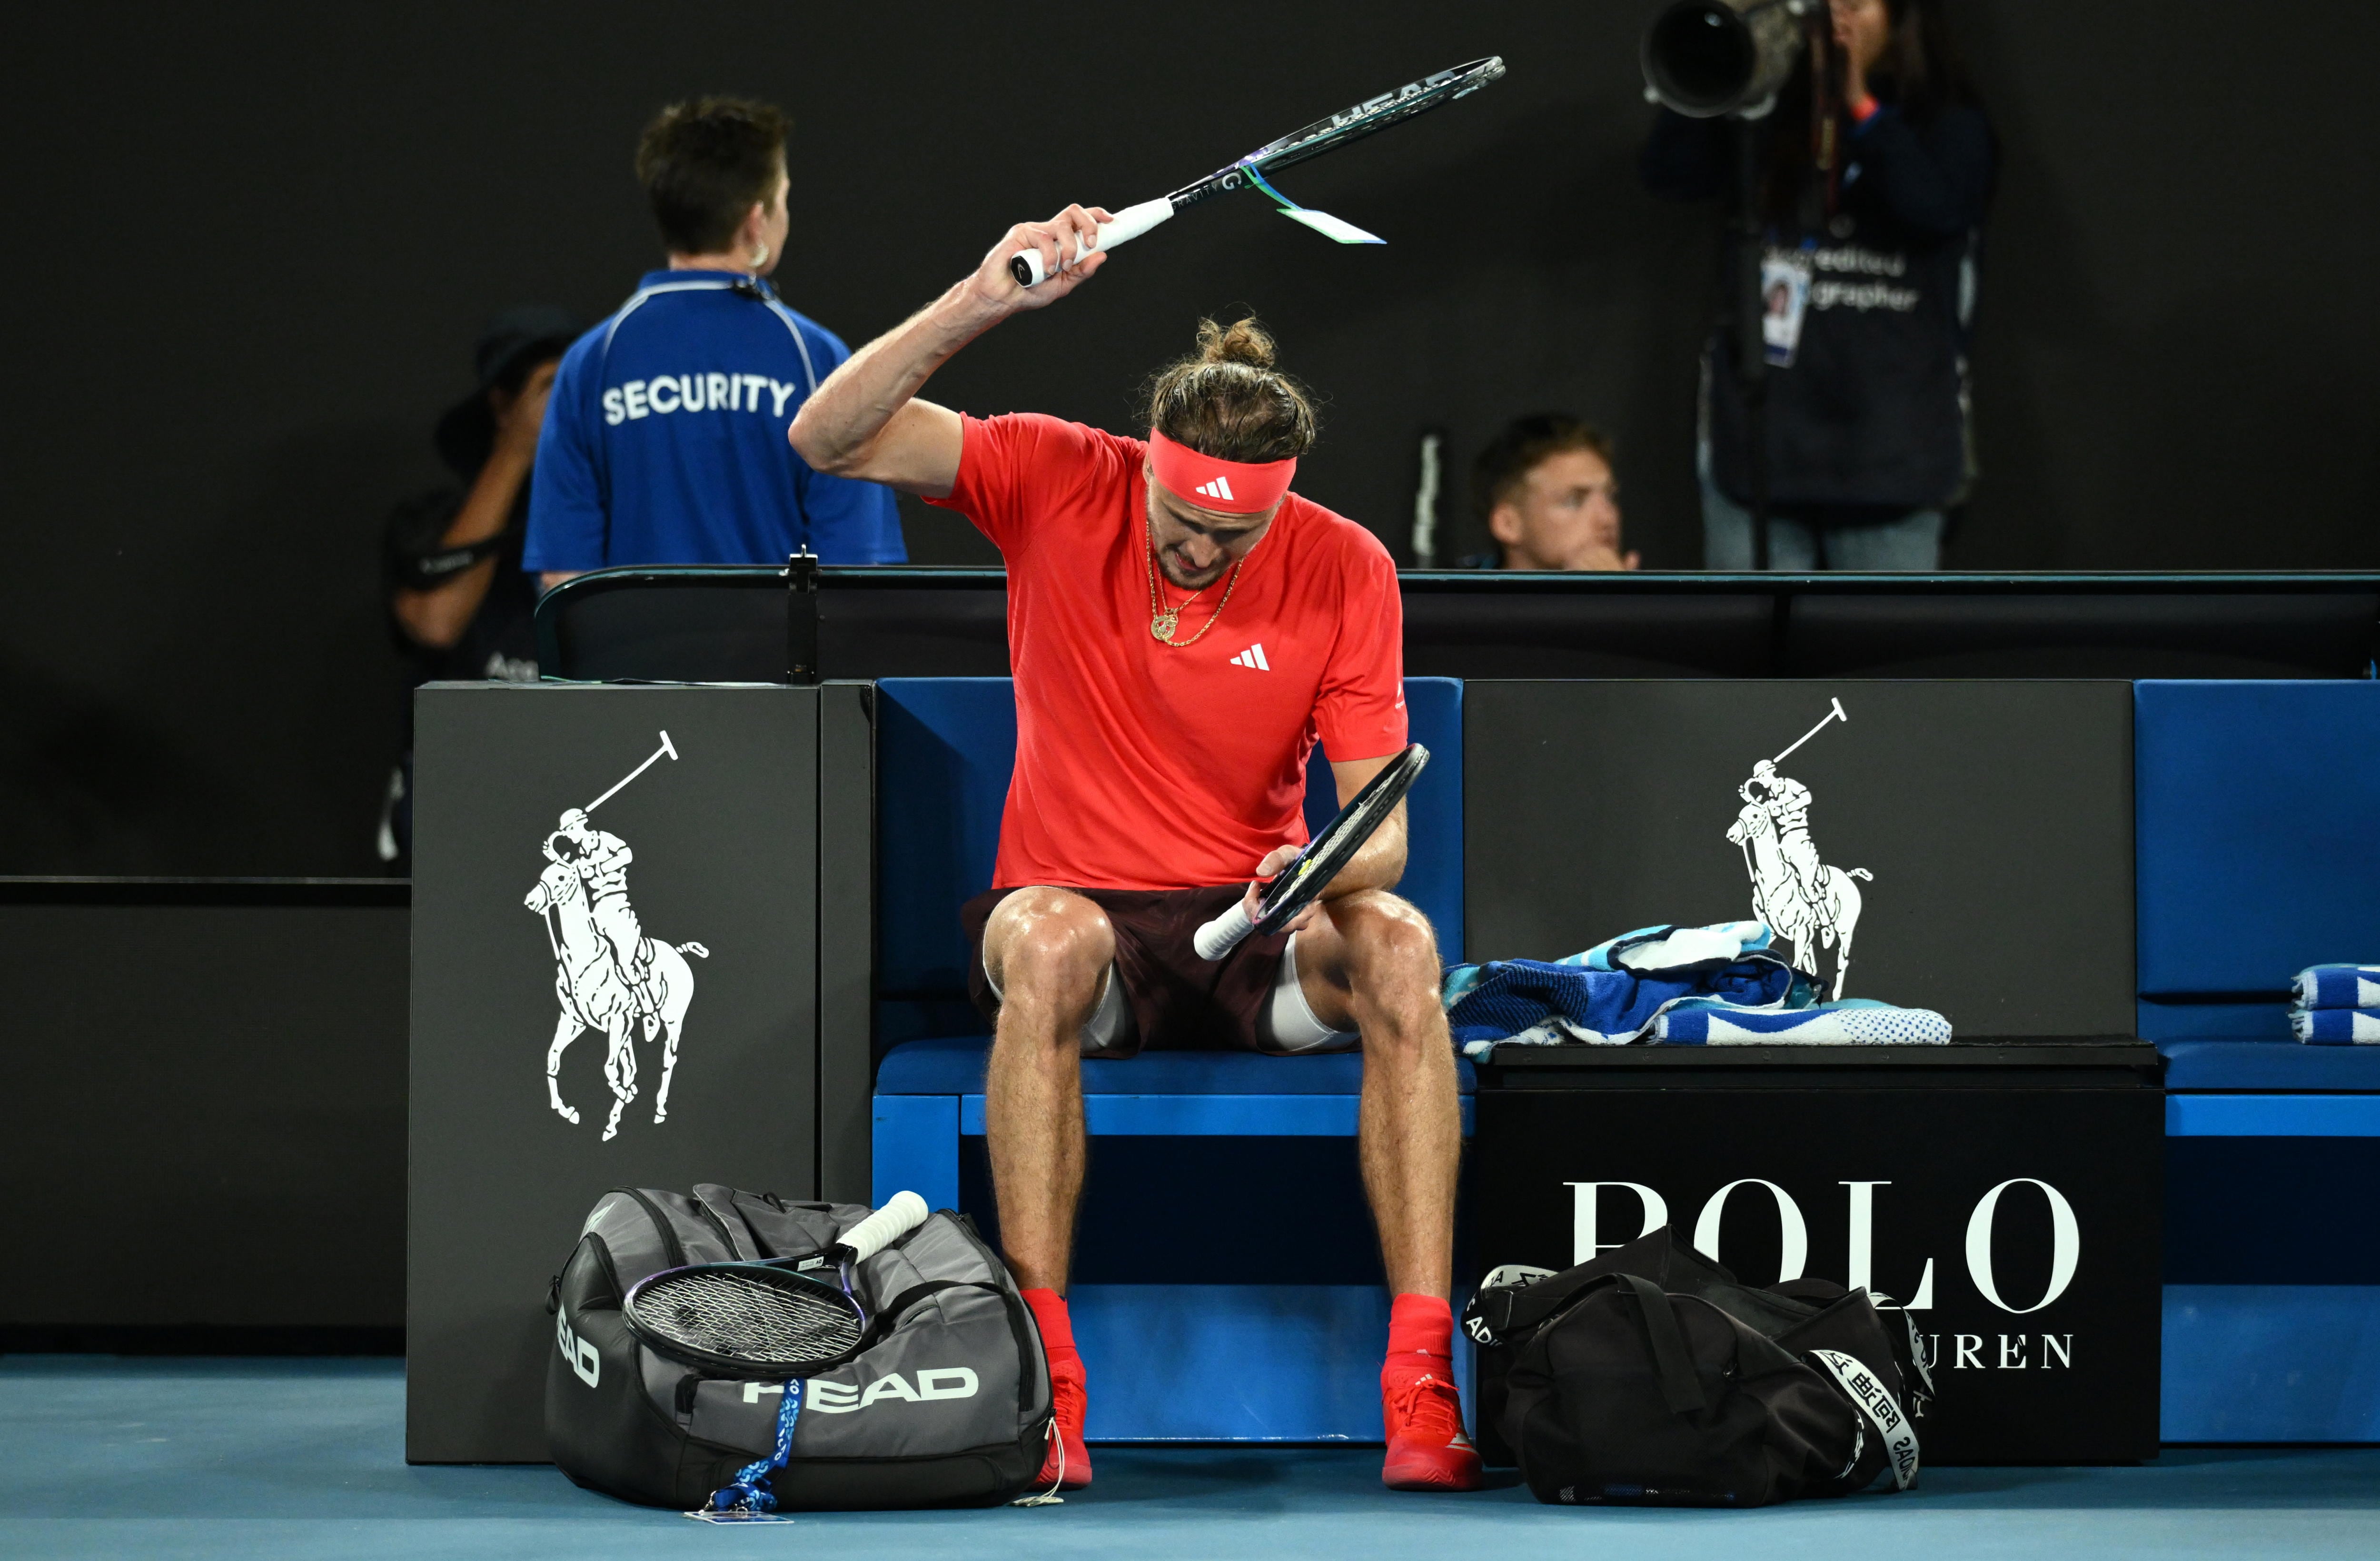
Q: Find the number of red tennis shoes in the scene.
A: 2